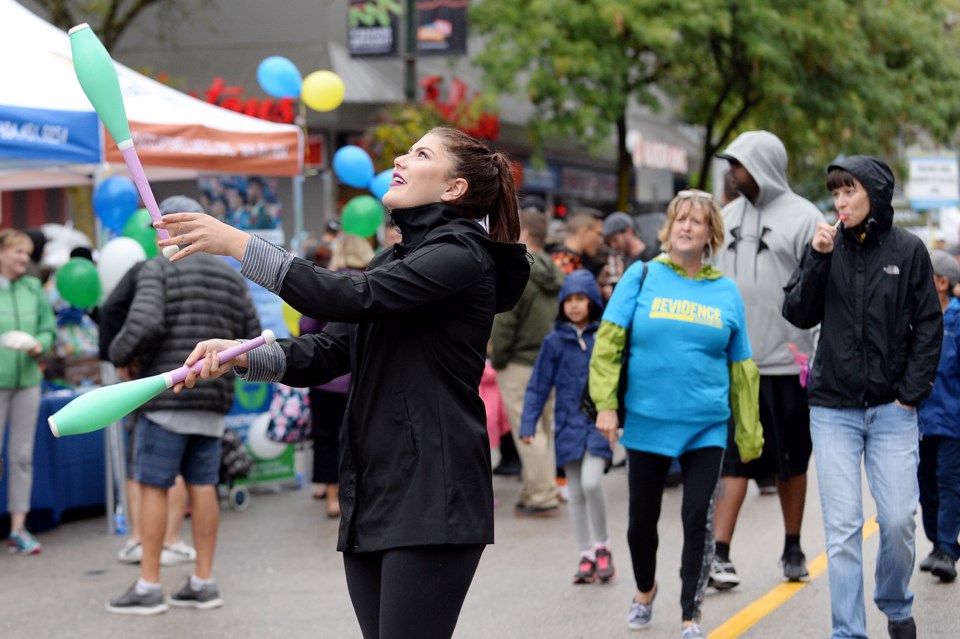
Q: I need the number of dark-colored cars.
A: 0